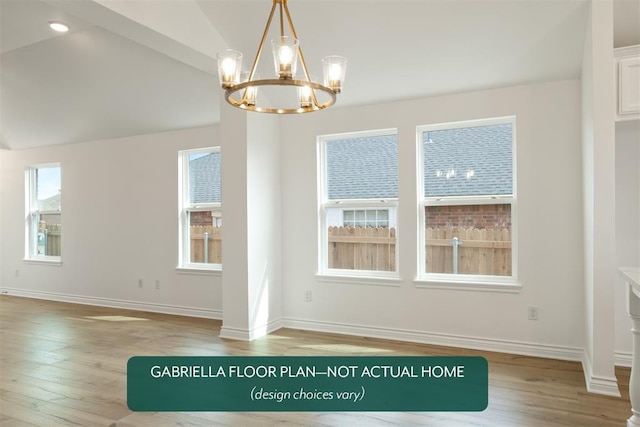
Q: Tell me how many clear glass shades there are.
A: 5